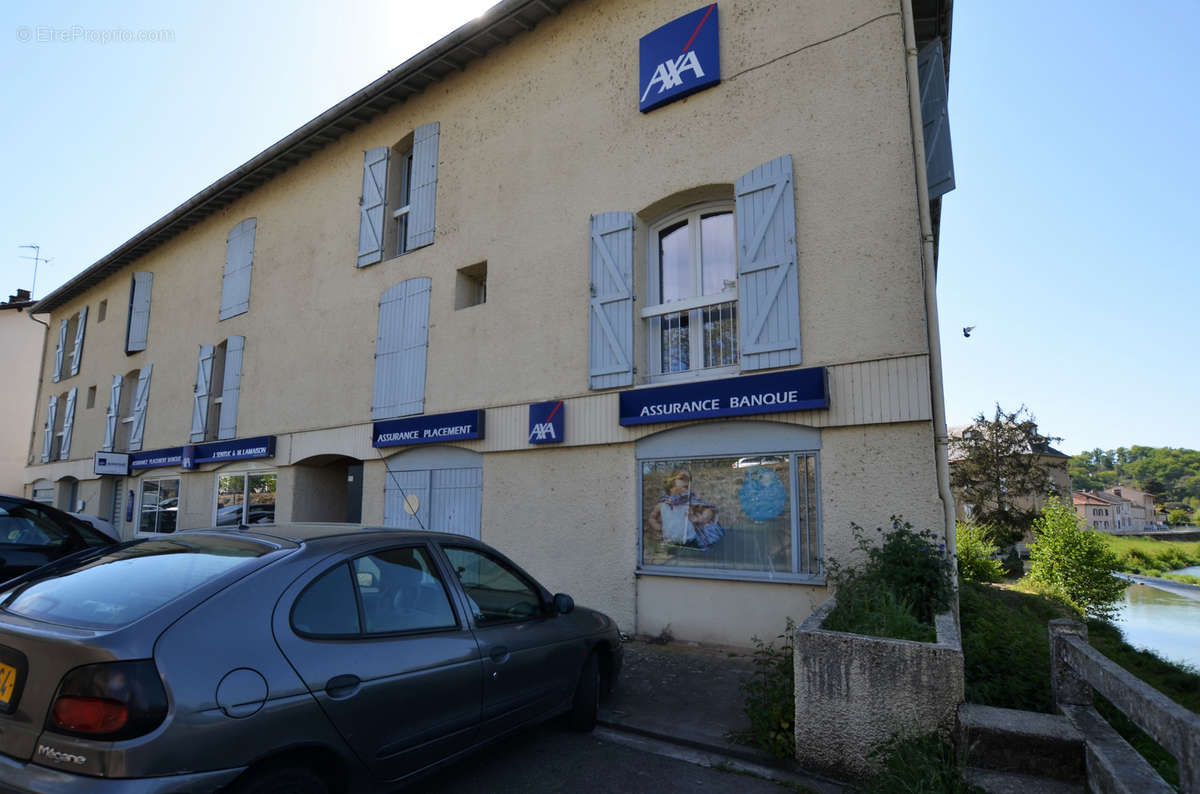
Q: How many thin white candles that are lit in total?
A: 0